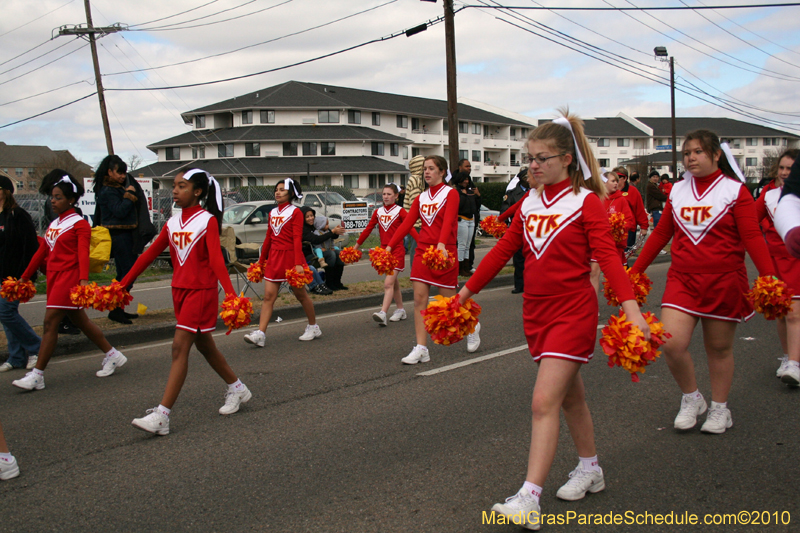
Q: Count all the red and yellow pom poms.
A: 15